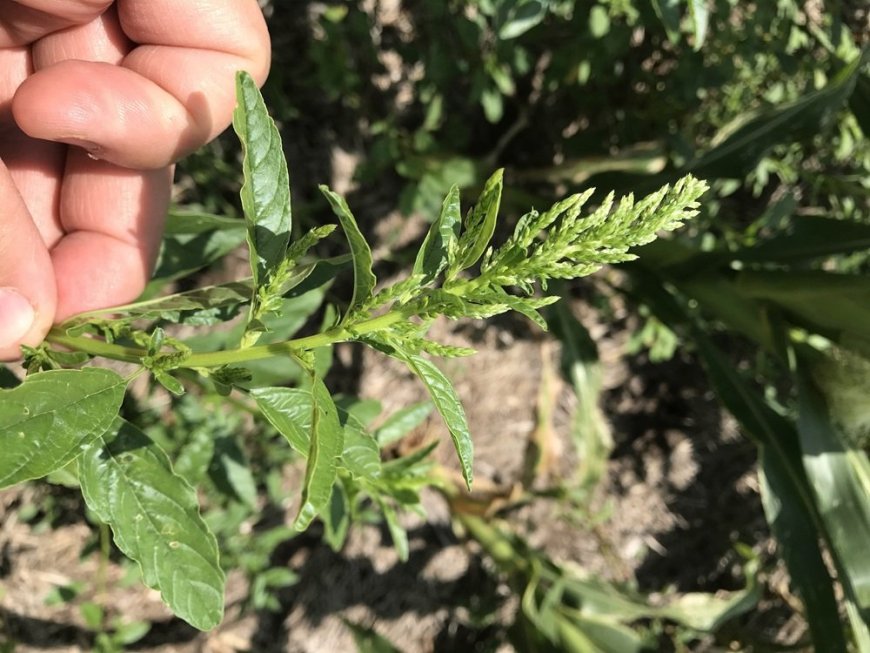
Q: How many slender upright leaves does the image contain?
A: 4